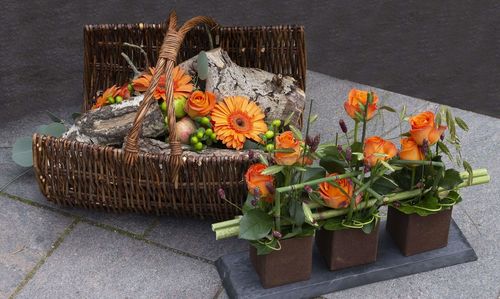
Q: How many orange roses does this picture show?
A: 8